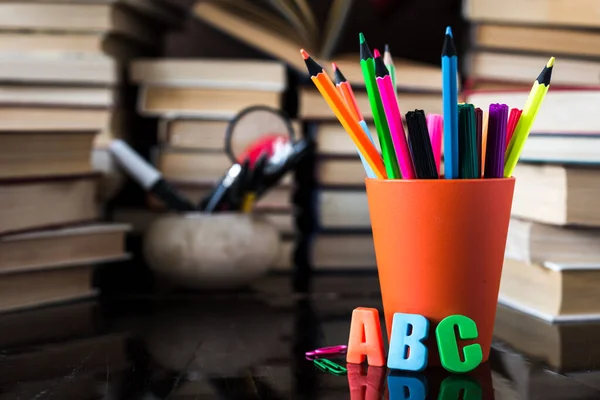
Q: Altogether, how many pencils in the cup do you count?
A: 7